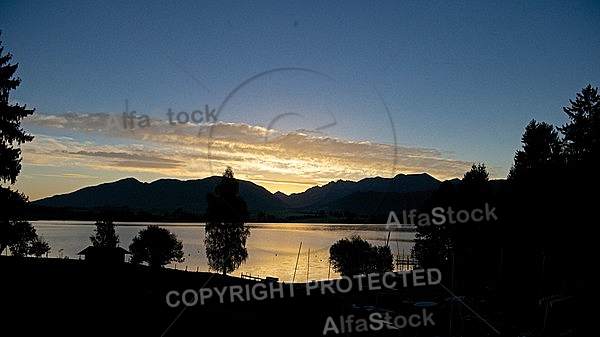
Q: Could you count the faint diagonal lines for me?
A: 4